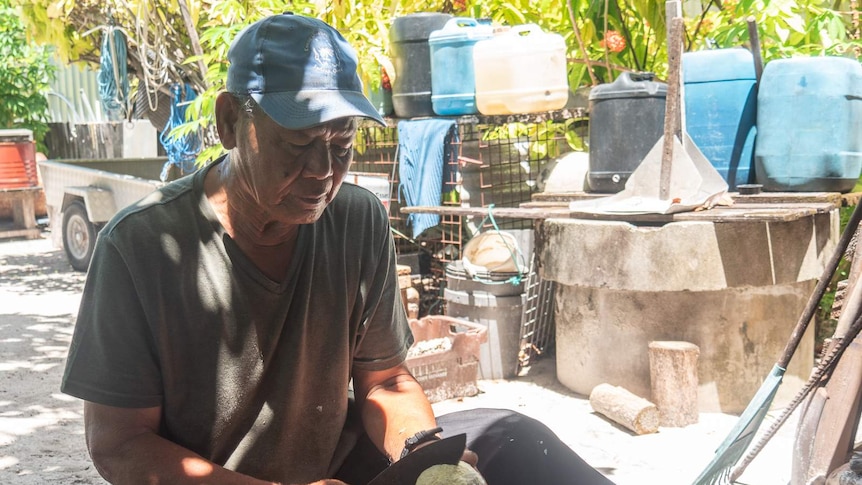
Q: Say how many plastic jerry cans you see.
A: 6